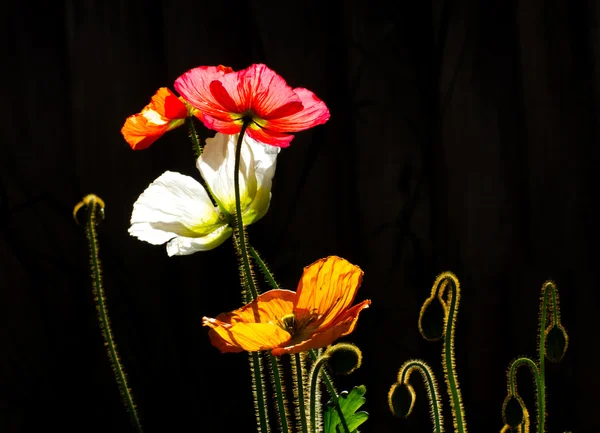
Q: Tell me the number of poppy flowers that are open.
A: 4